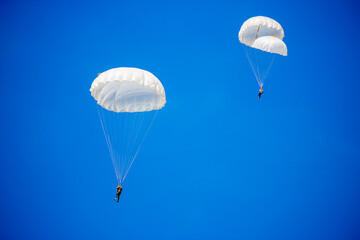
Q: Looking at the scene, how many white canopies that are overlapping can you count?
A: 2